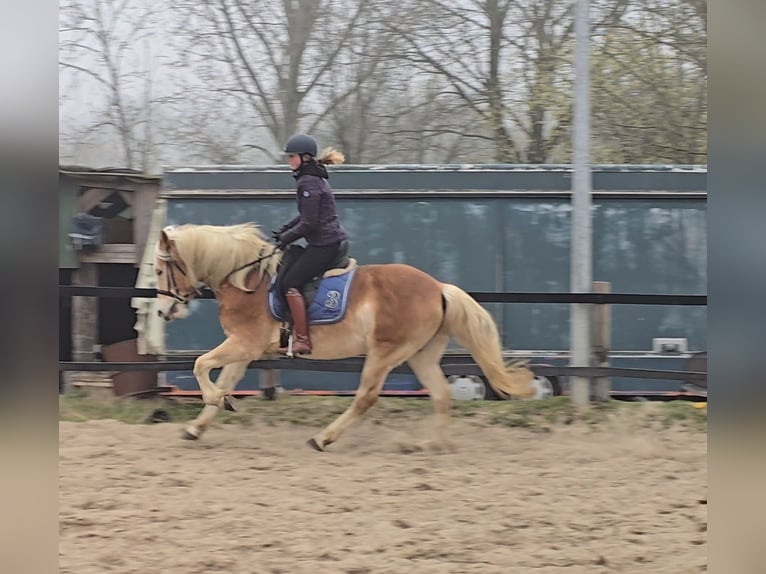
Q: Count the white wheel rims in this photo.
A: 2